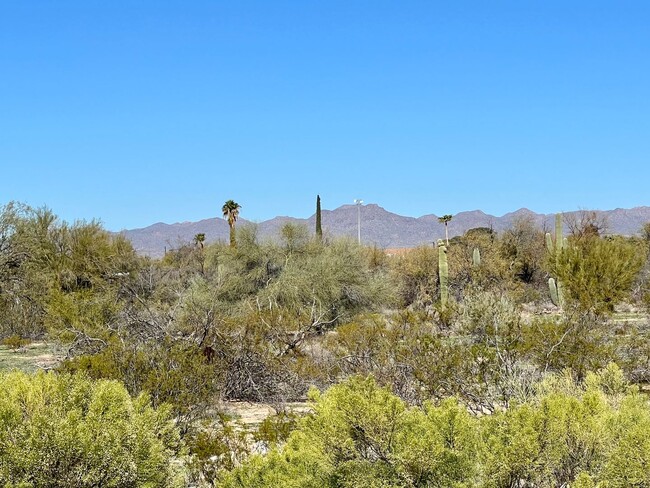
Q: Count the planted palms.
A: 3